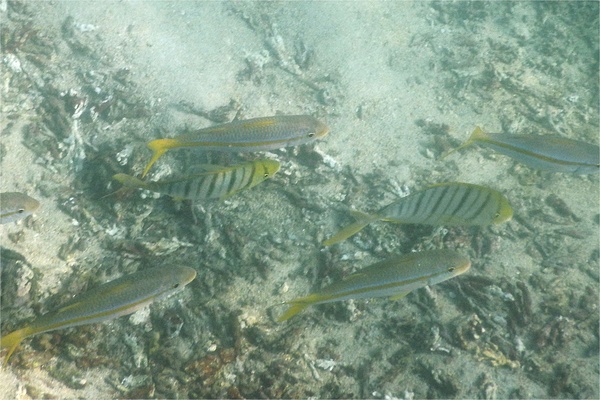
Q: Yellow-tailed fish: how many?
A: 6